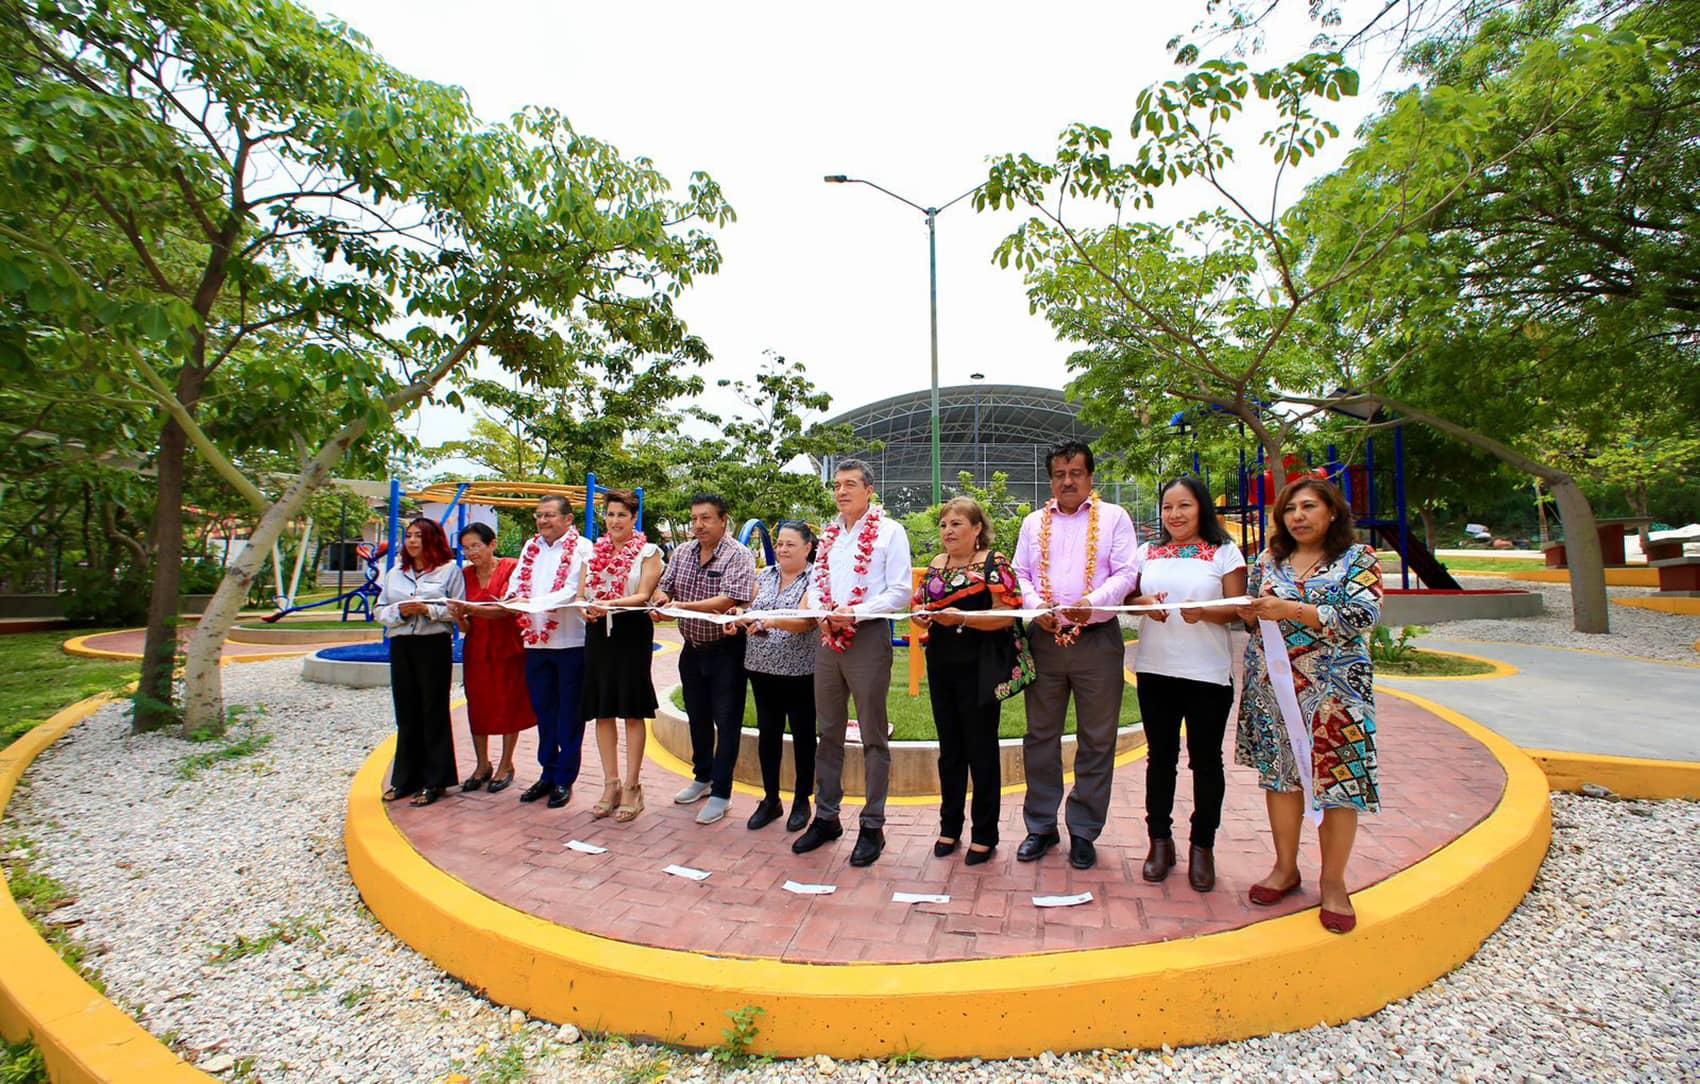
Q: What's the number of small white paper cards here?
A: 5